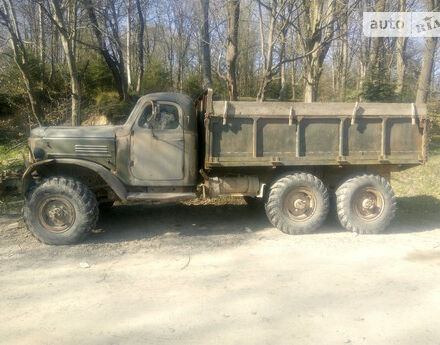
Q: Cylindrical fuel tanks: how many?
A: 1